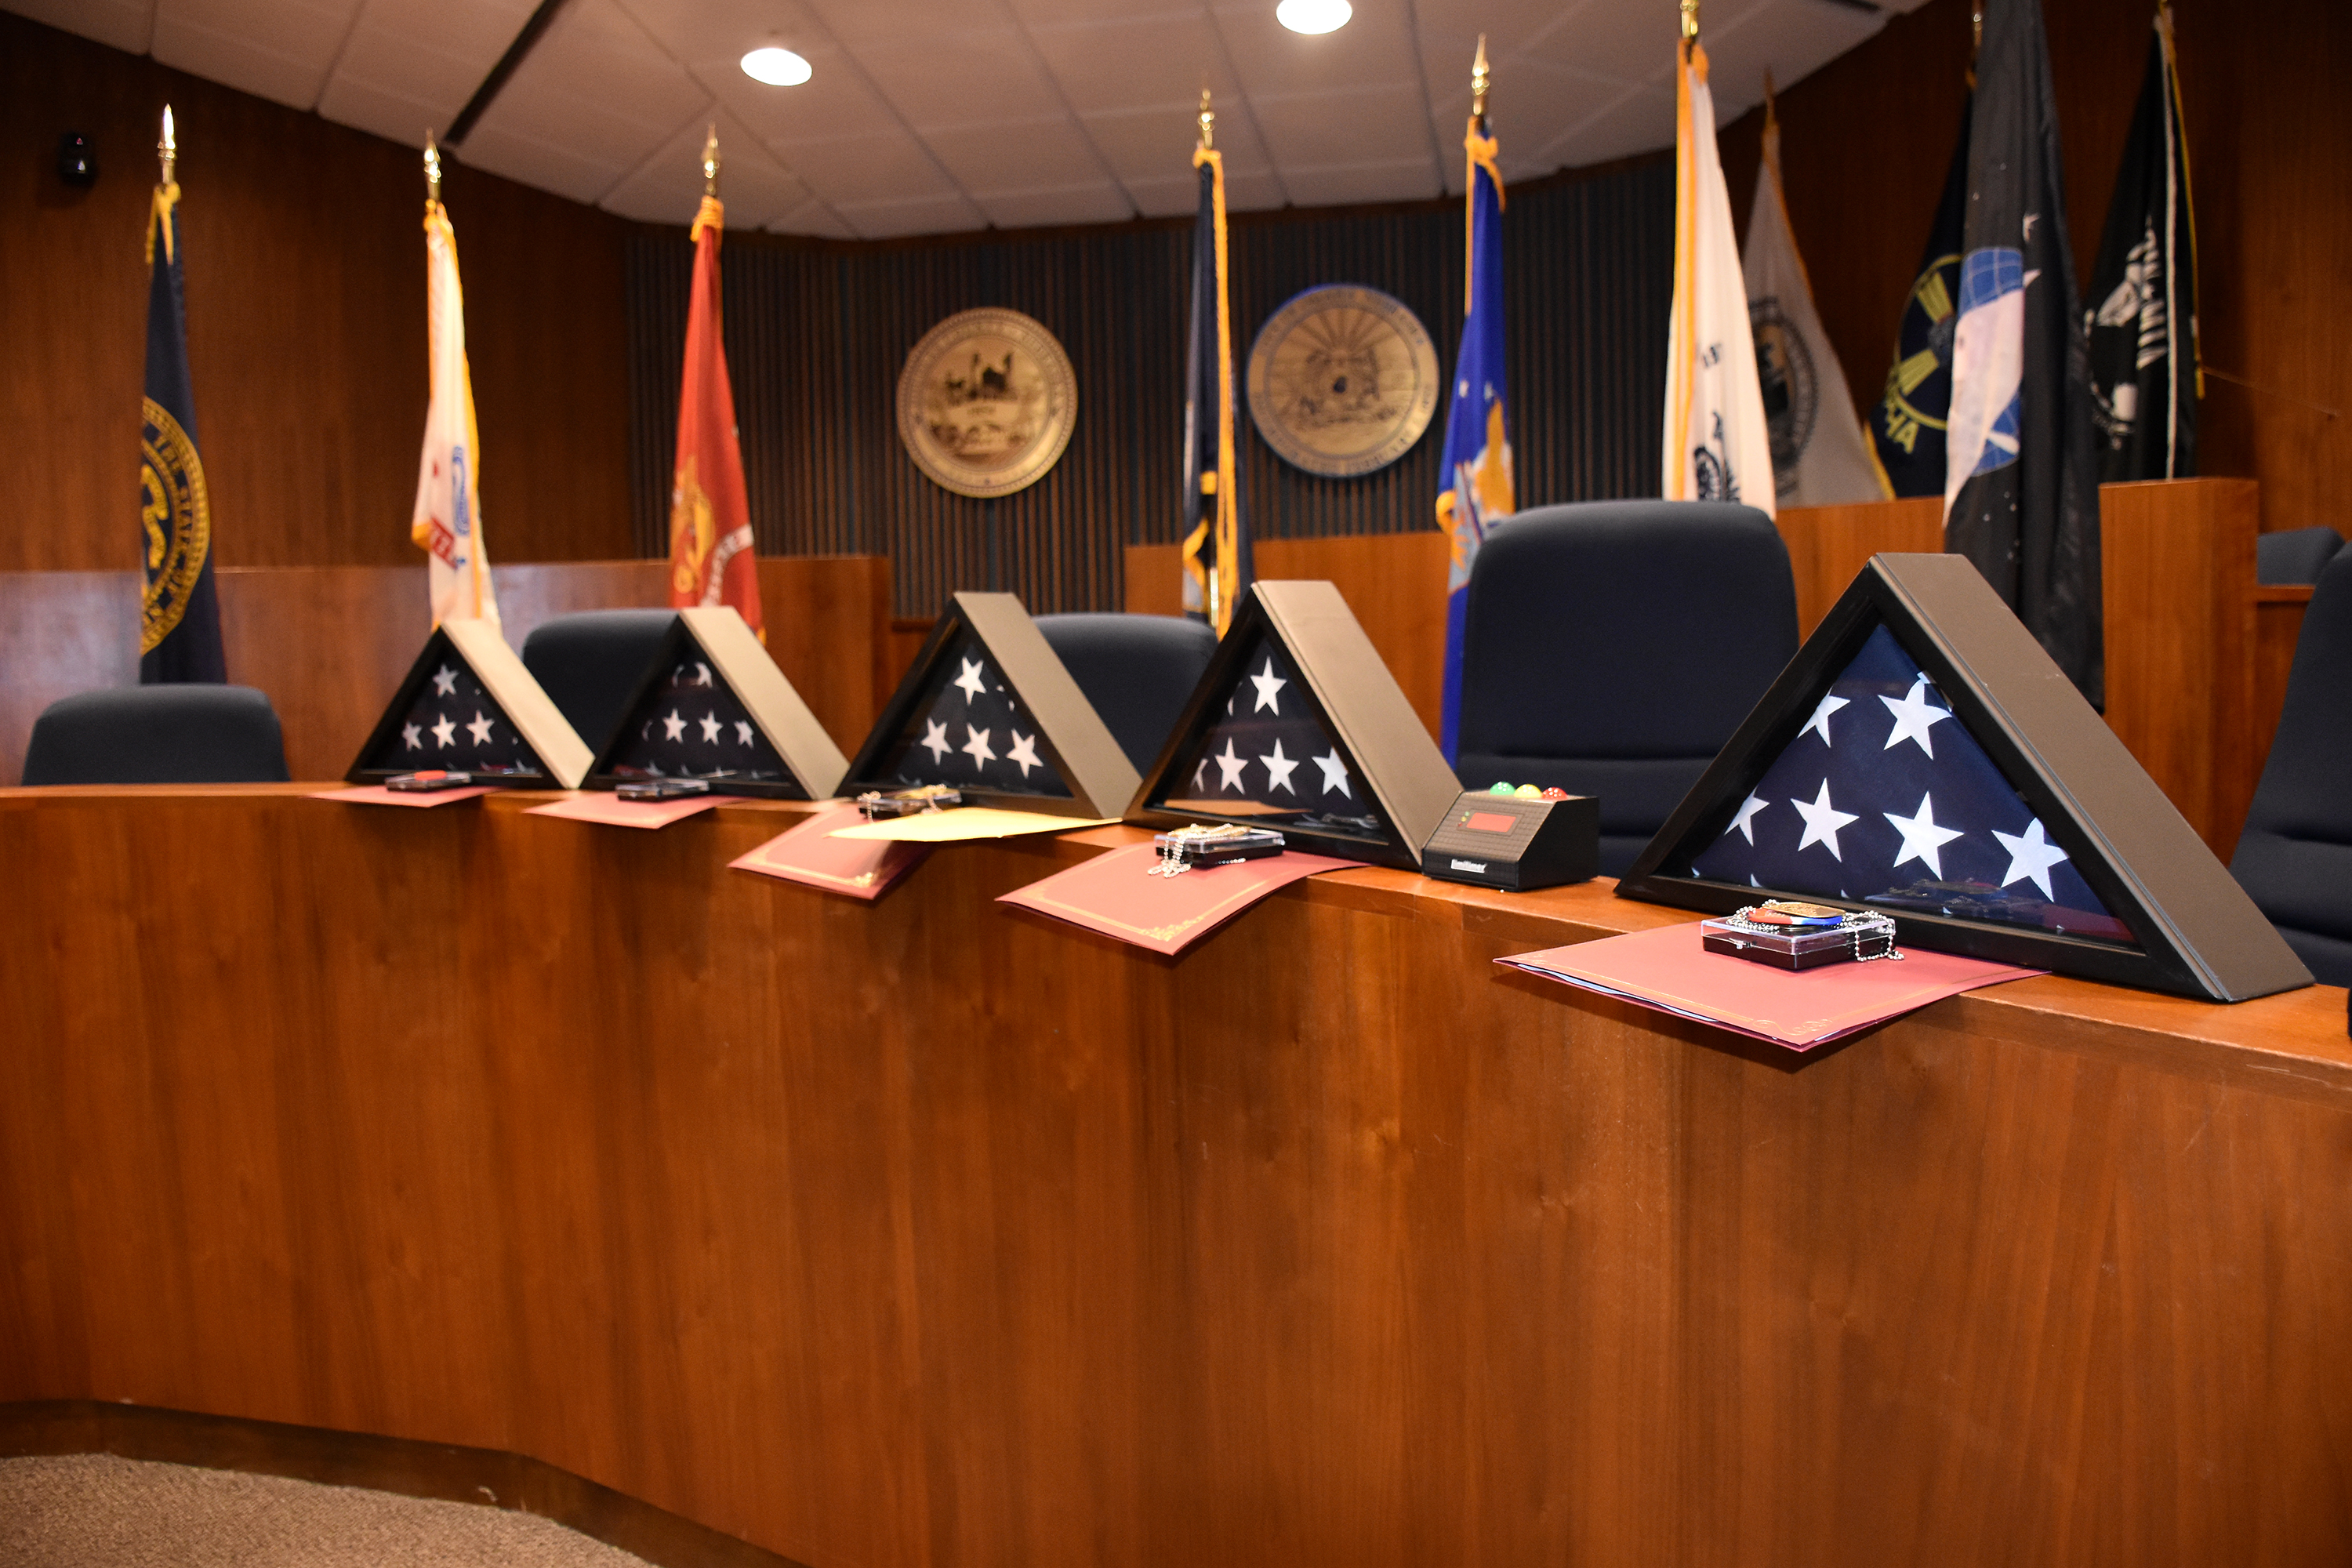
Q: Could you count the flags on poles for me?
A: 10